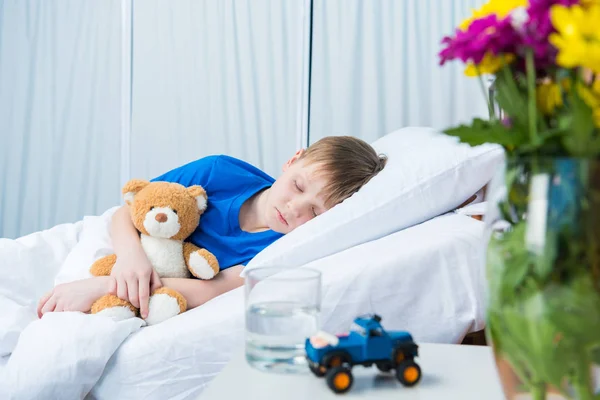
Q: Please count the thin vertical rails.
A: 2